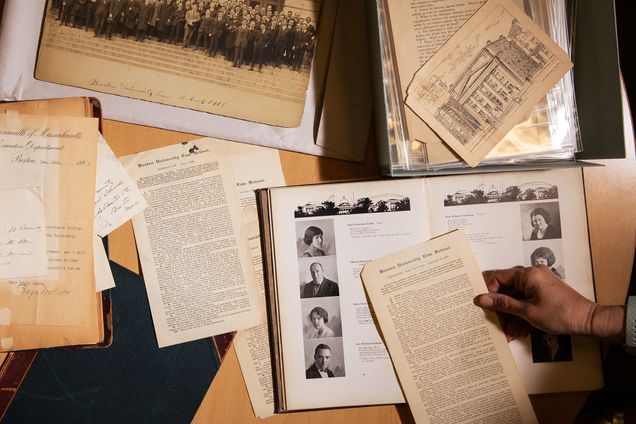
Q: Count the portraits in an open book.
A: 7